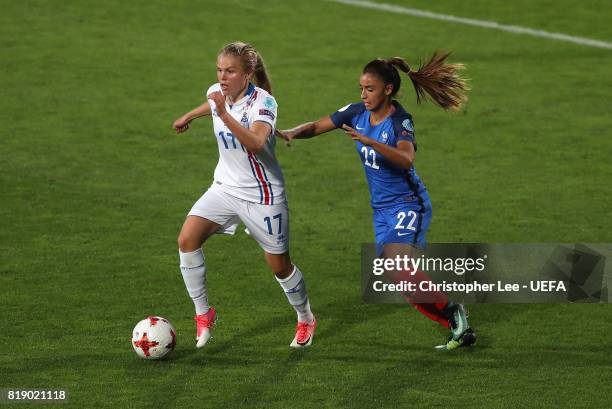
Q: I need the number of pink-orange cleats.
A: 2